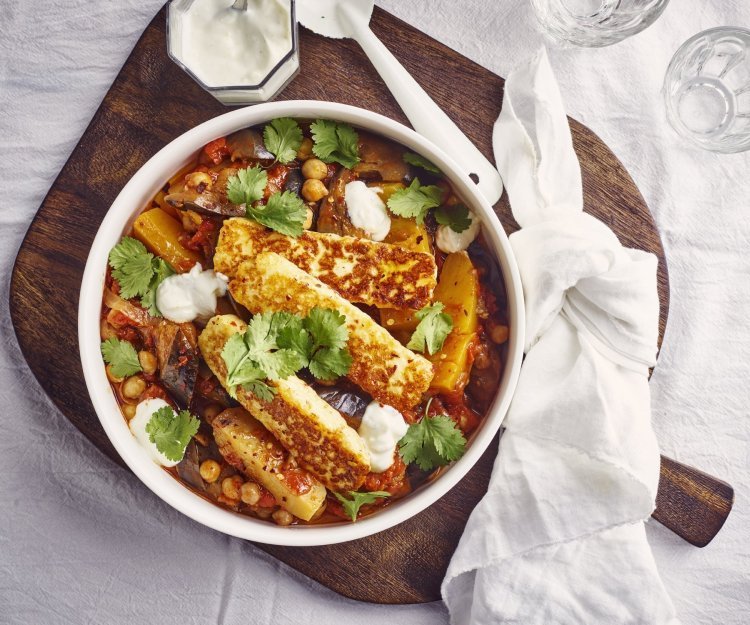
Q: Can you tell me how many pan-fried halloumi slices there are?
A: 3